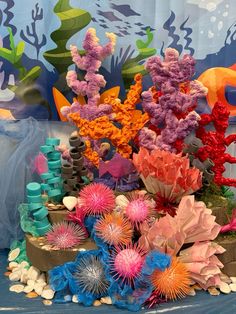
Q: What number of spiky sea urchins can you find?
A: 7